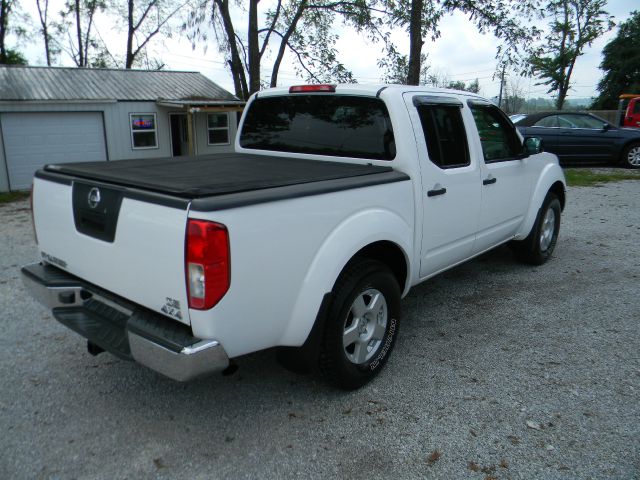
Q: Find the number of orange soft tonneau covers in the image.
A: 0